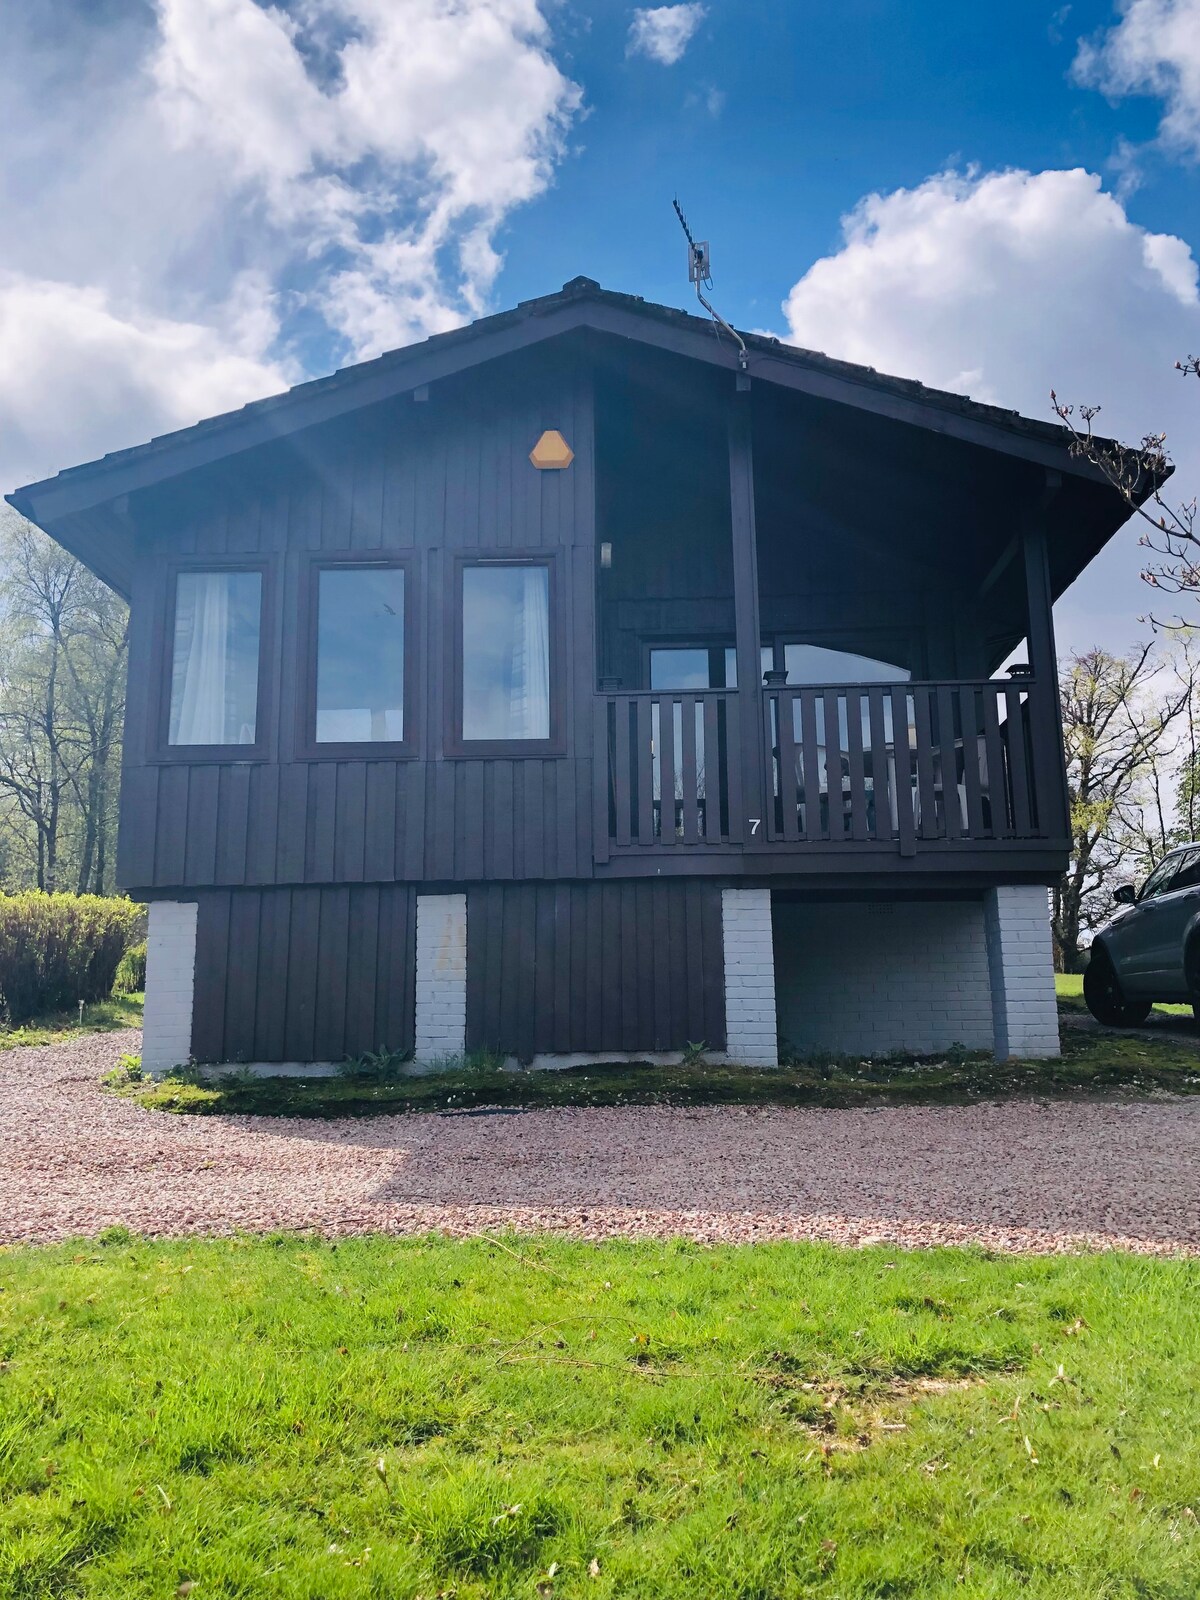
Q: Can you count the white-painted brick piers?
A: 4